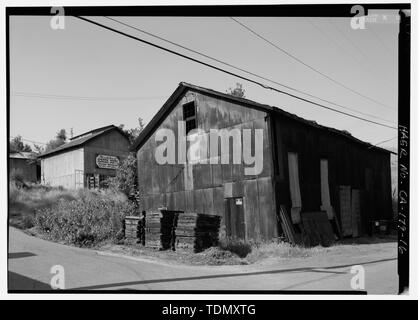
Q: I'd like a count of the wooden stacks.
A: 3